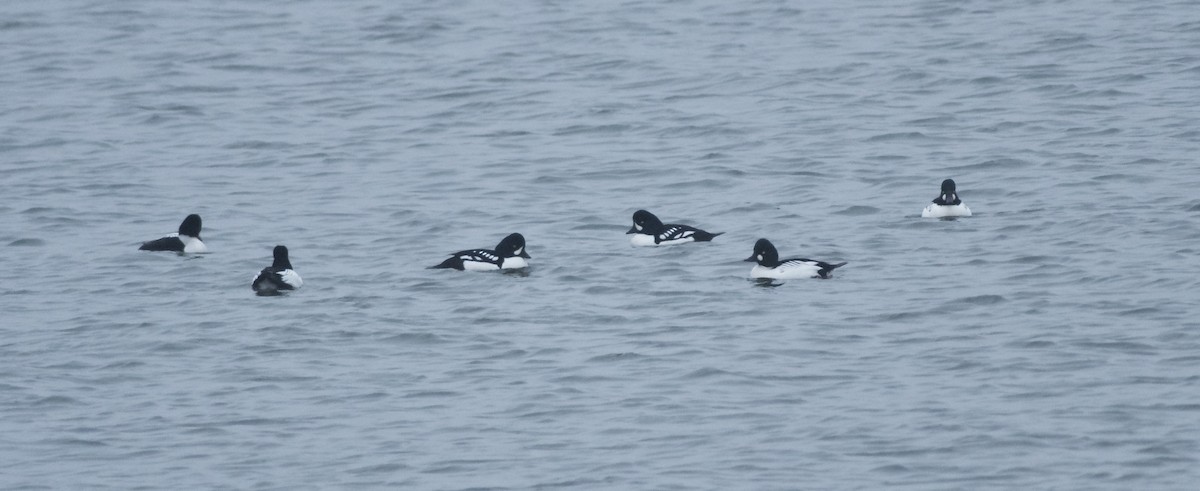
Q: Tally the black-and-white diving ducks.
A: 6